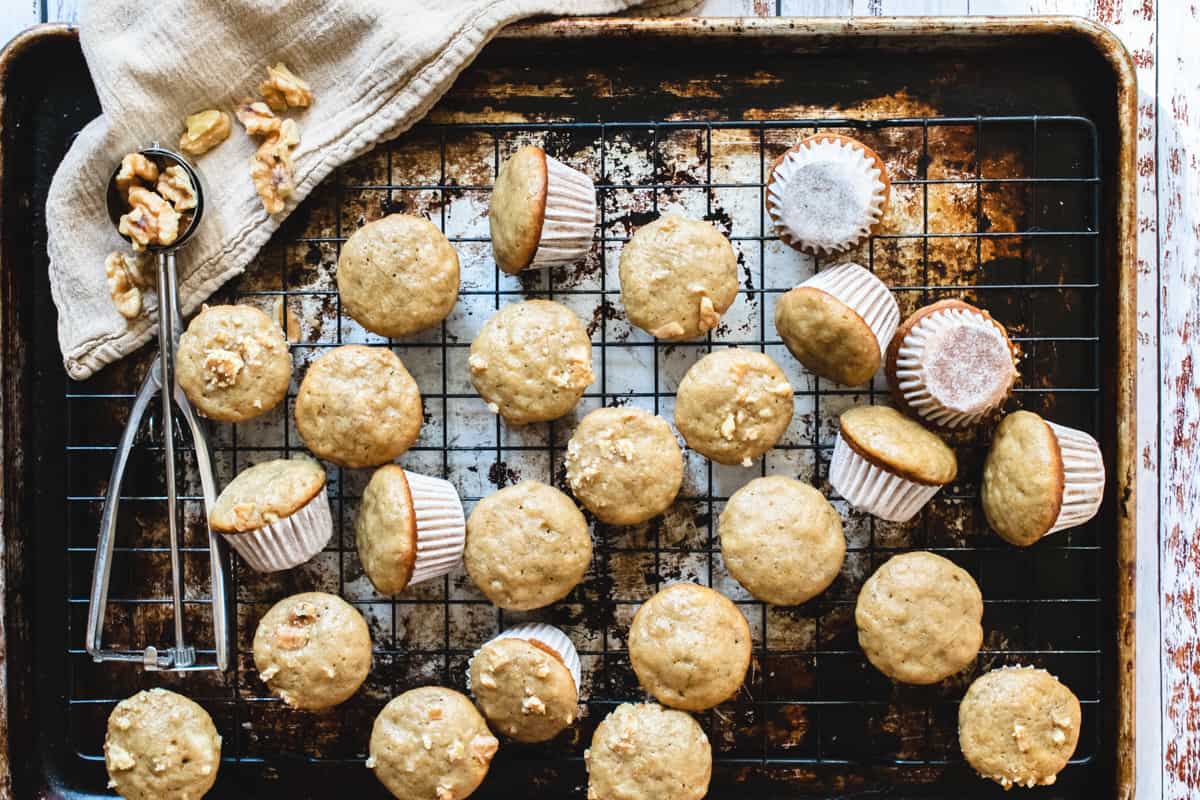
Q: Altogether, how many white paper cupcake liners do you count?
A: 9